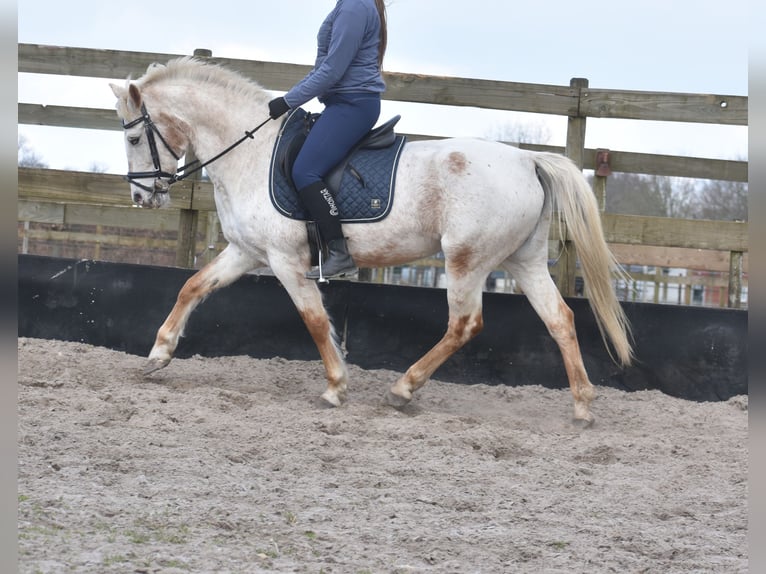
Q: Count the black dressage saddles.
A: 1